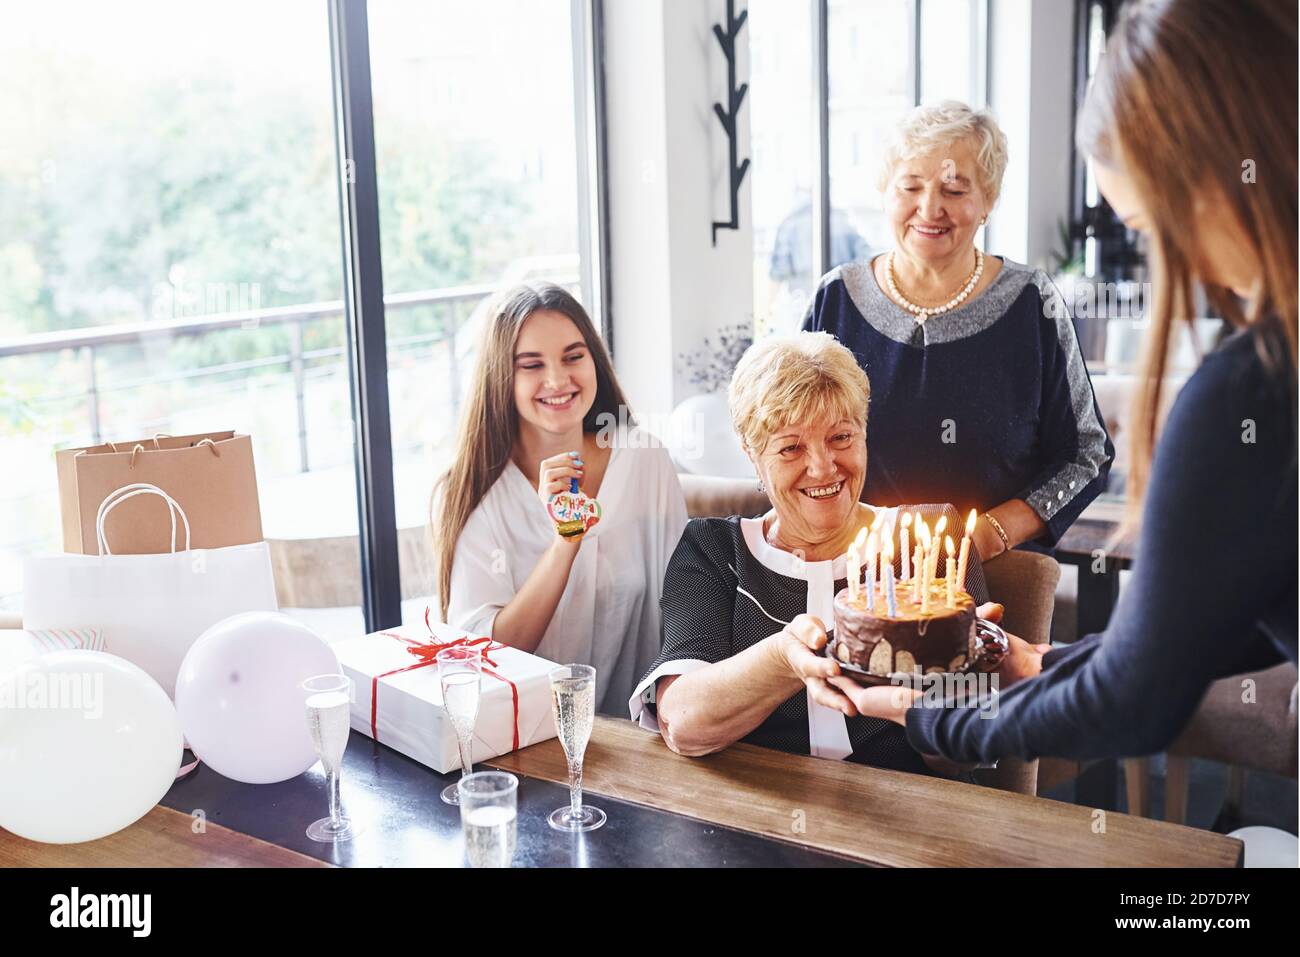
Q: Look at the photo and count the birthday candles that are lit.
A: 12